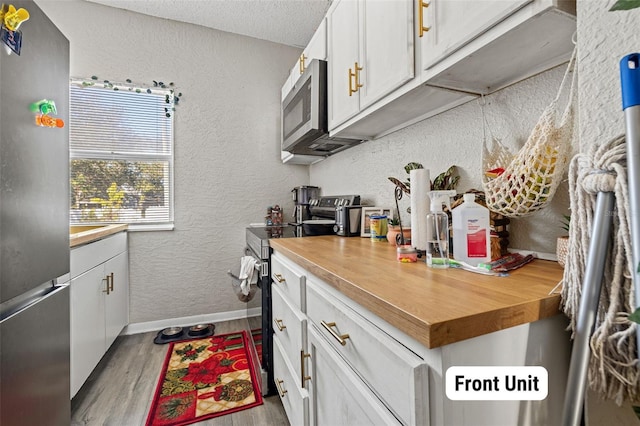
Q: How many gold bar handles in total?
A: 12